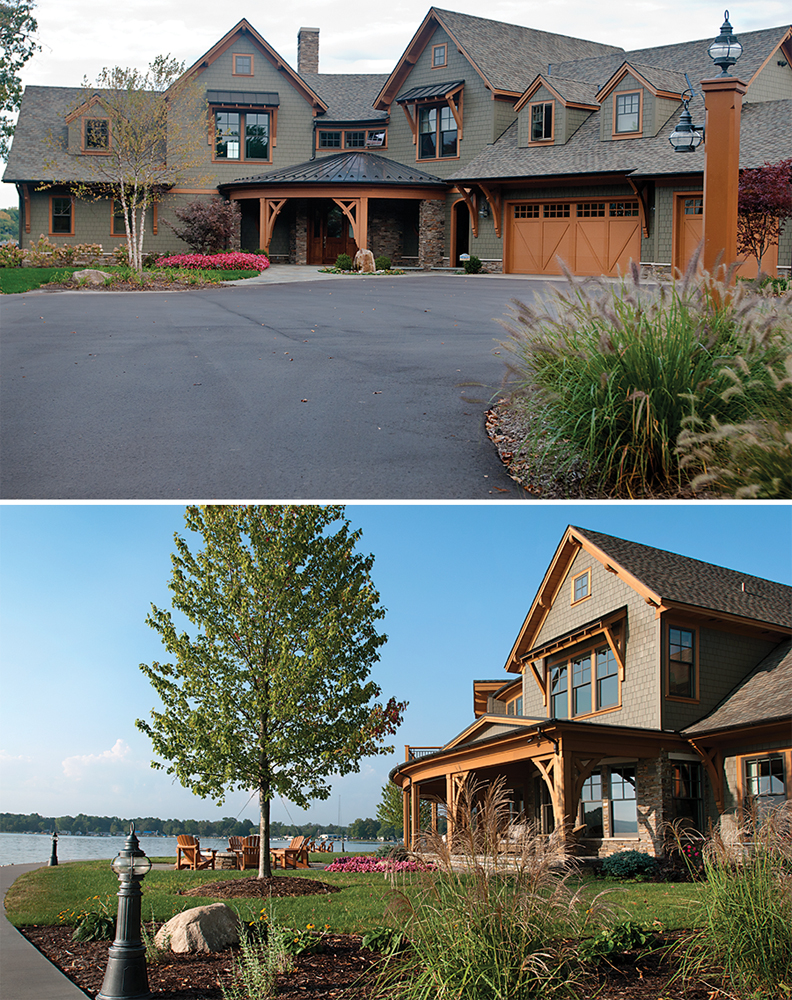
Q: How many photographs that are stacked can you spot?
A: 2